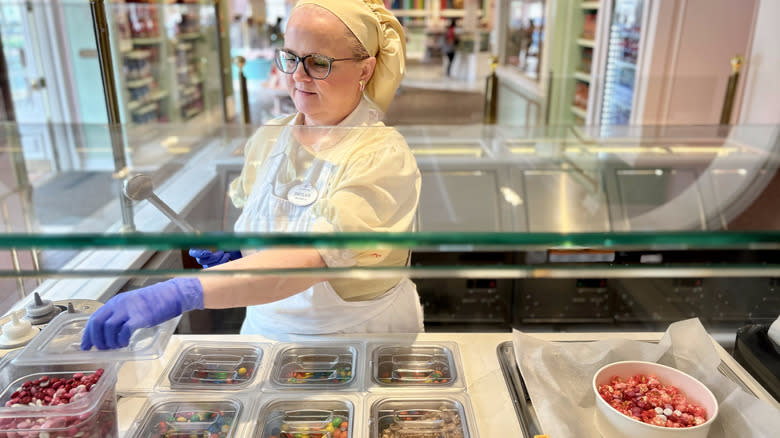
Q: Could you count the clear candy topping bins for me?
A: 7